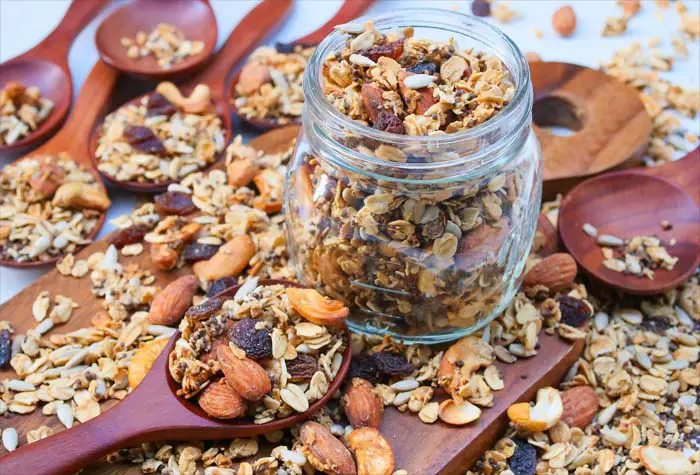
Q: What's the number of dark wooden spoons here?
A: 7